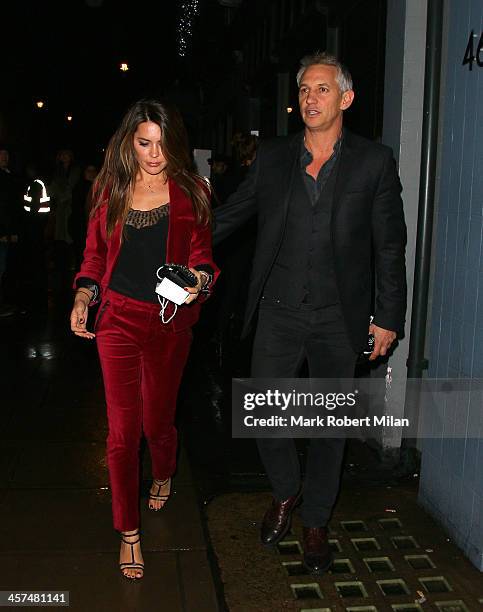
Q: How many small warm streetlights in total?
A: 4